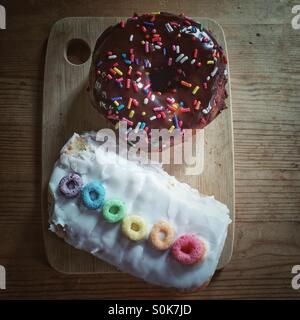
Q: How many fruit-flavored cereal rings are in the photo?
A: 6